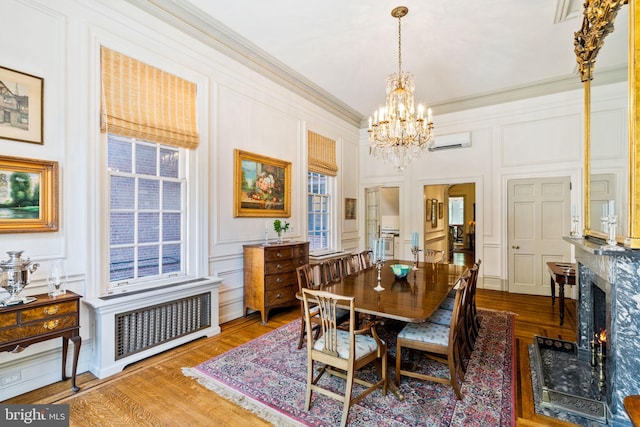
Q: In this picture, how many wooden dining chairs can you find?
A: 10